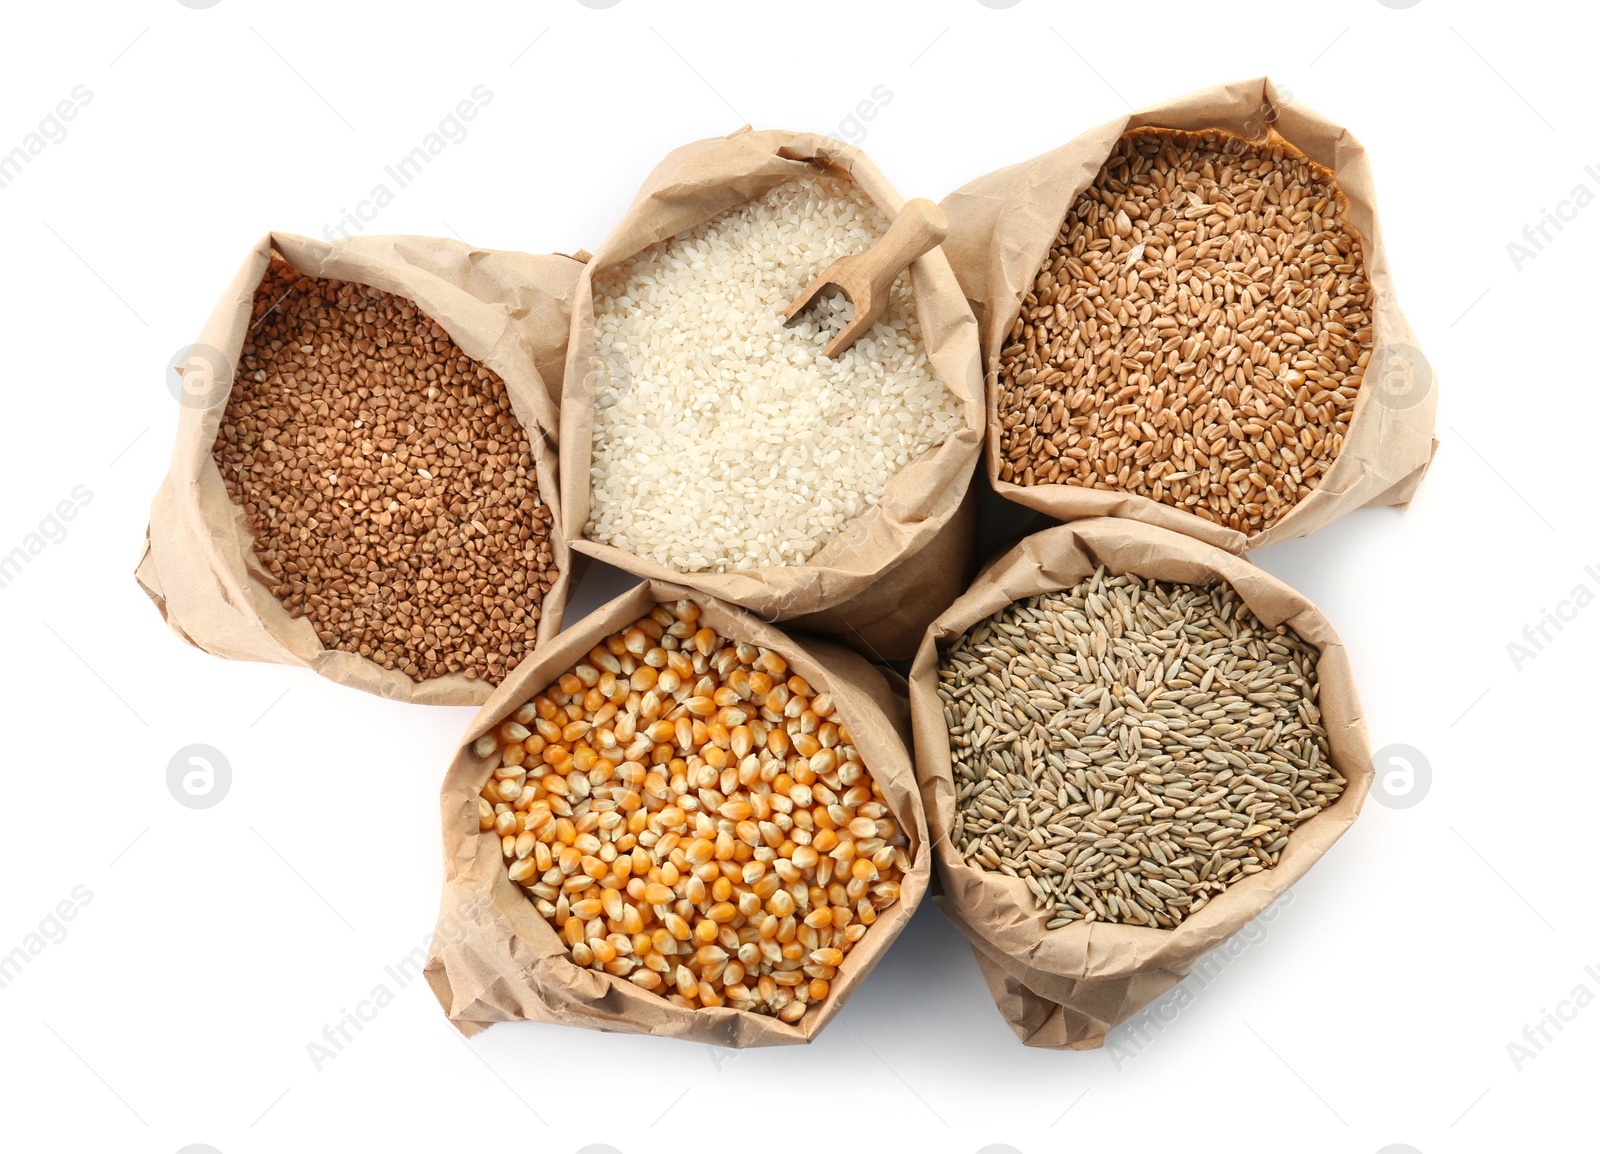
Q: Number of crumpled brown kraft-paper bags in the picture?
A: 5